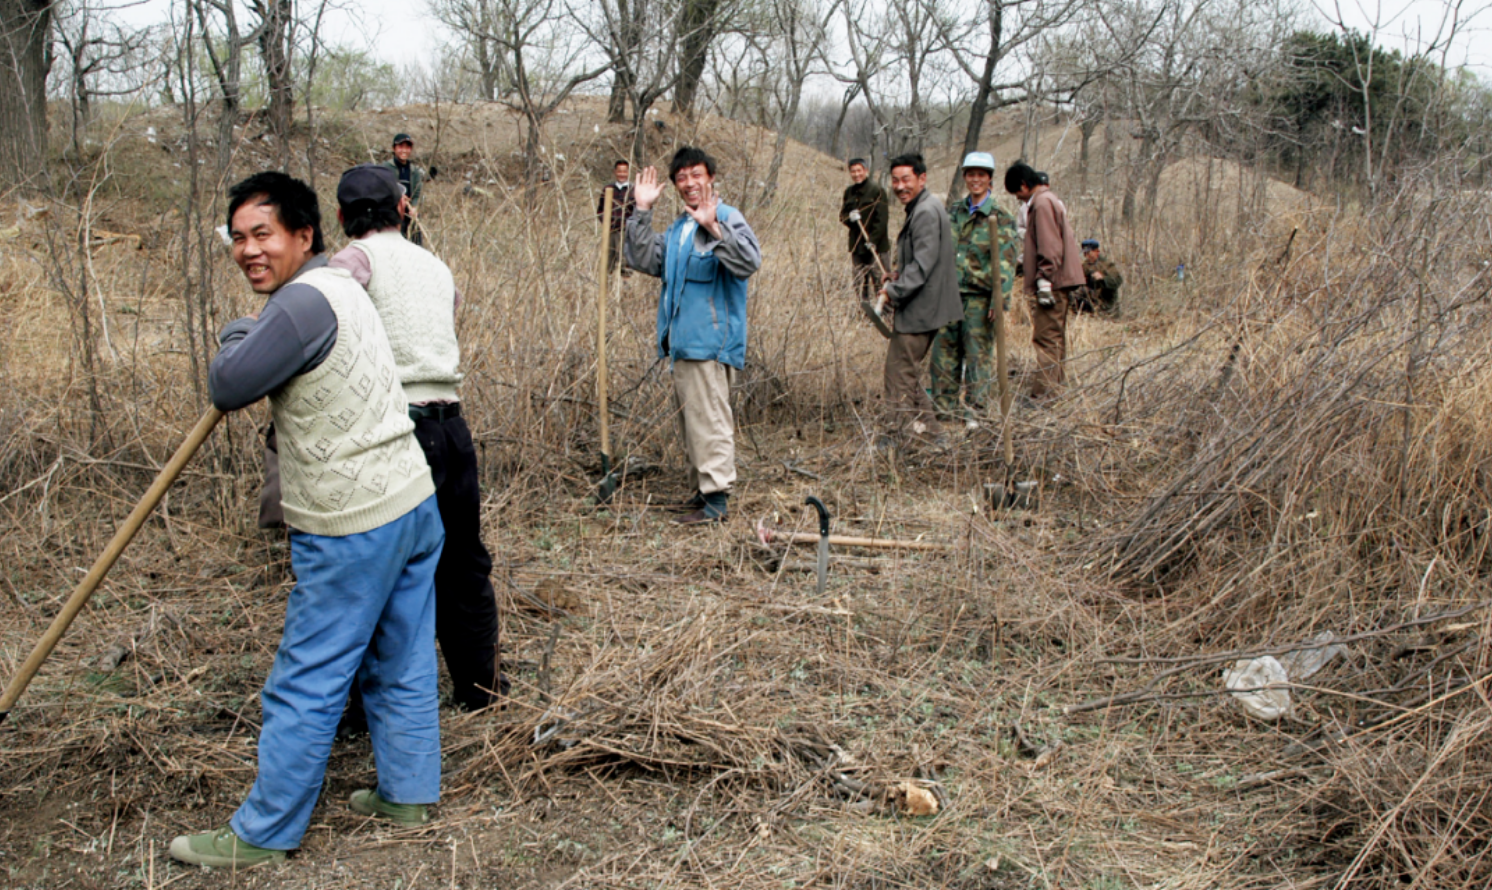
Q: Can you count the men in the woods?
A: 11